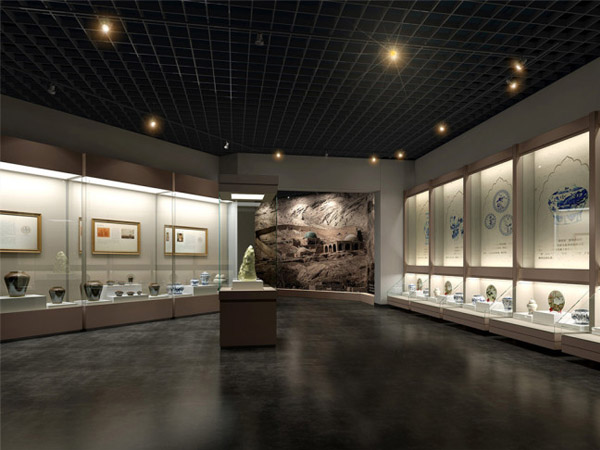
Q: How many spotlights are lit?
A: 9